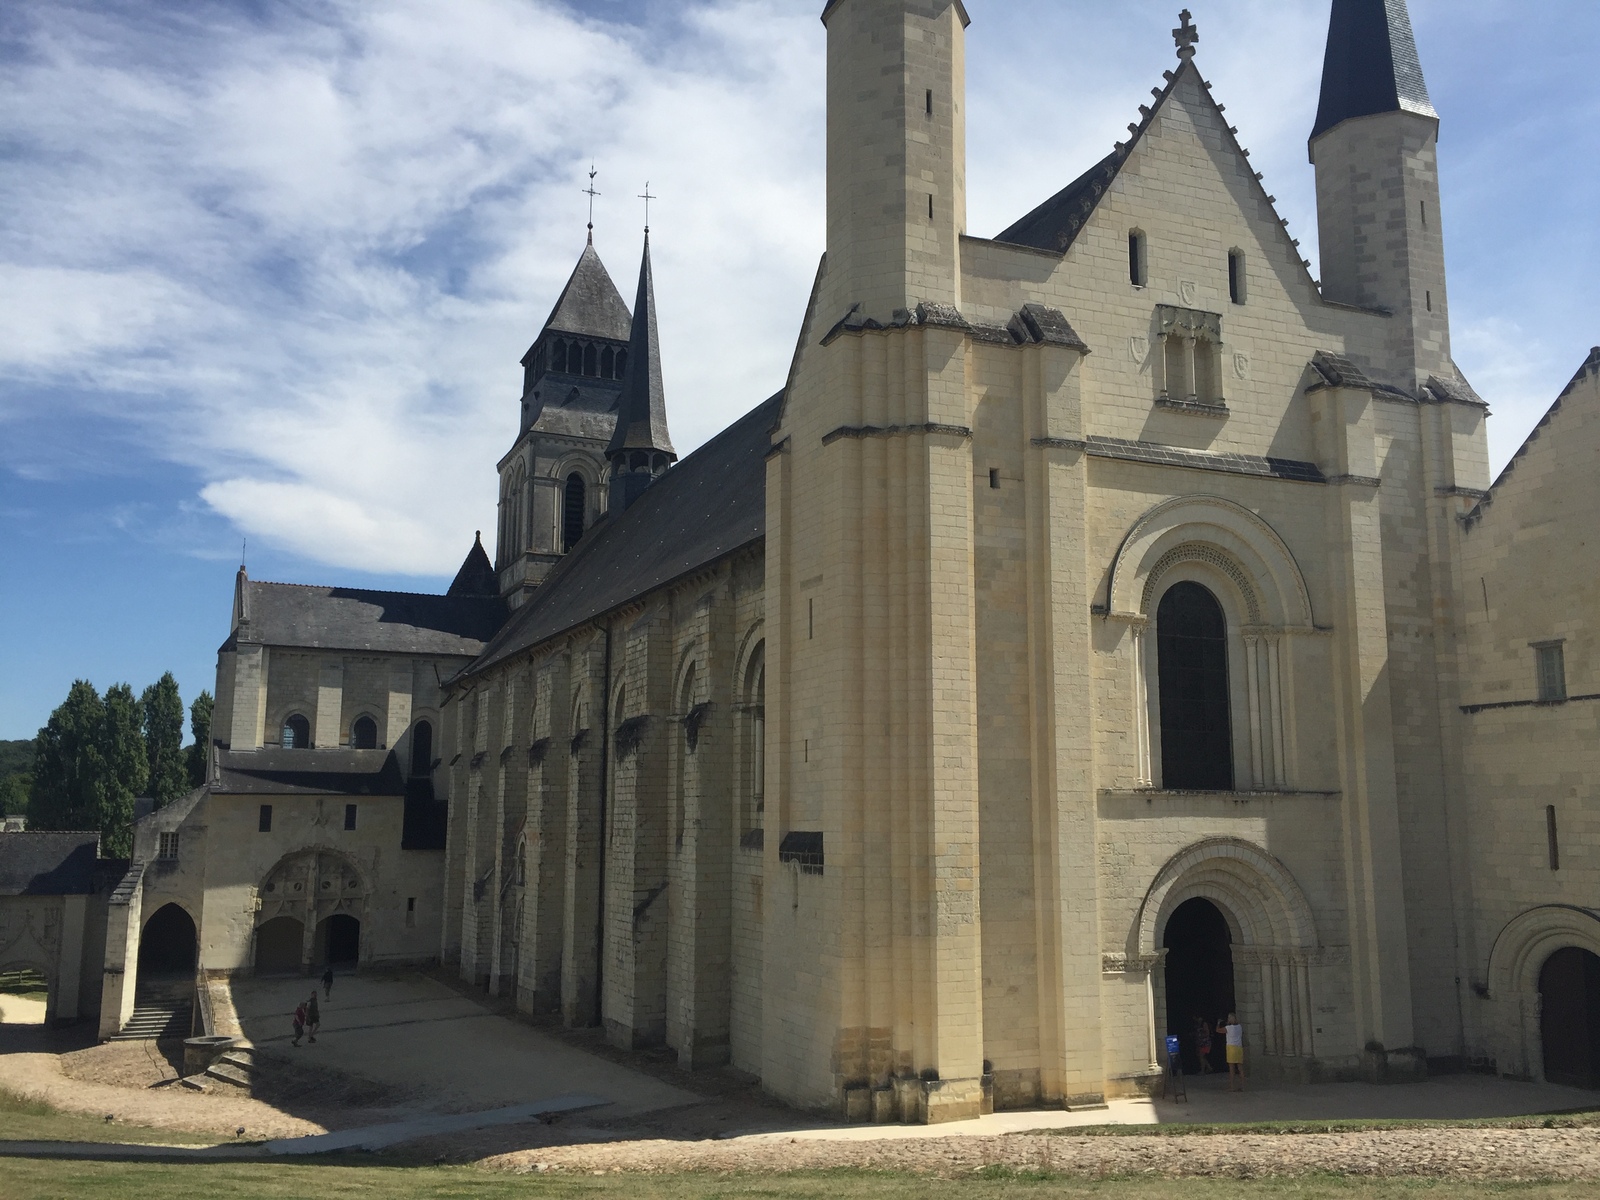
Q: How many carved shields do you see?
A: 3